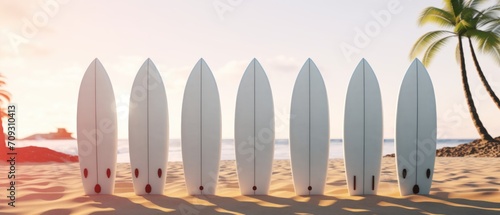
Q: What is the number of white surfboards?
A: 7